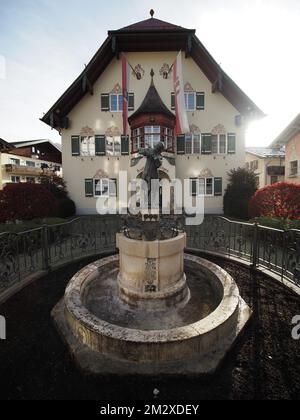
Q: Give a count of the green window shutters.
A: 14